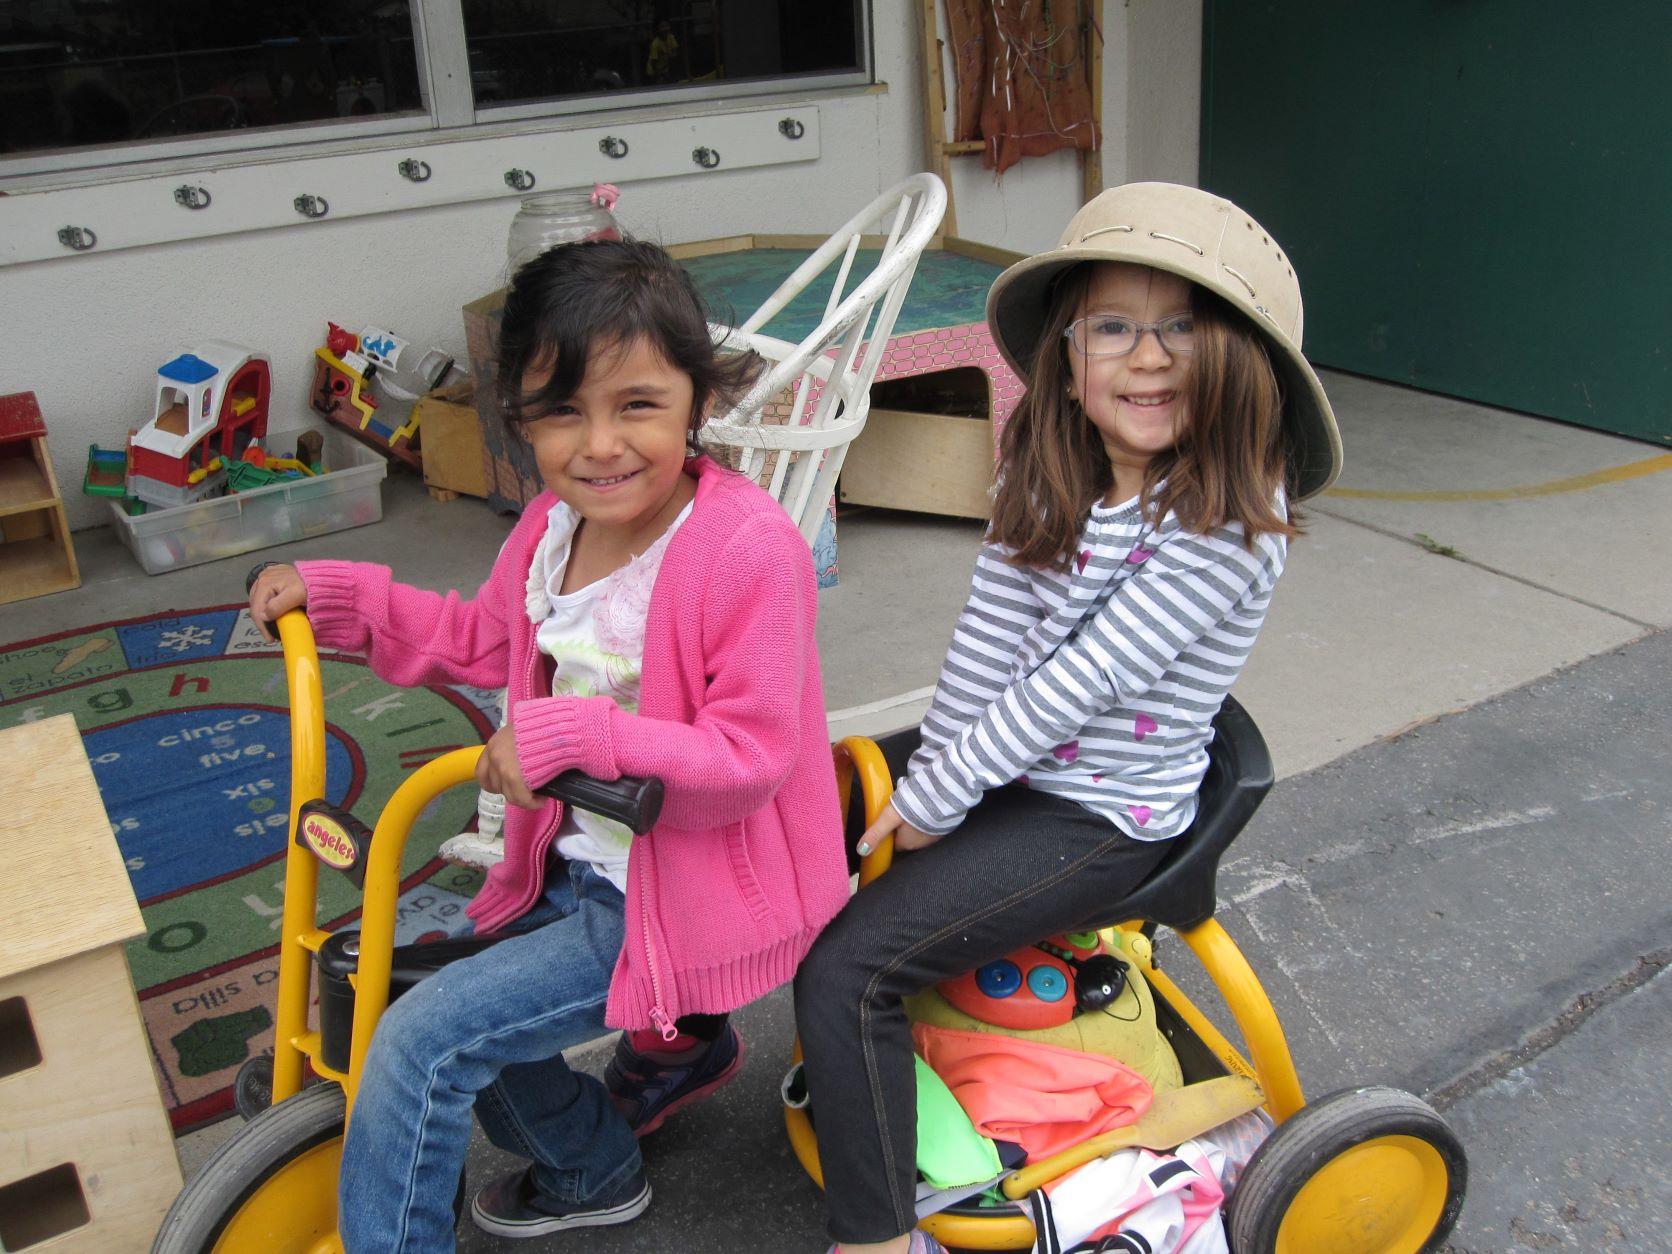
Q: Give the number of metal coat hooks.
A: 8